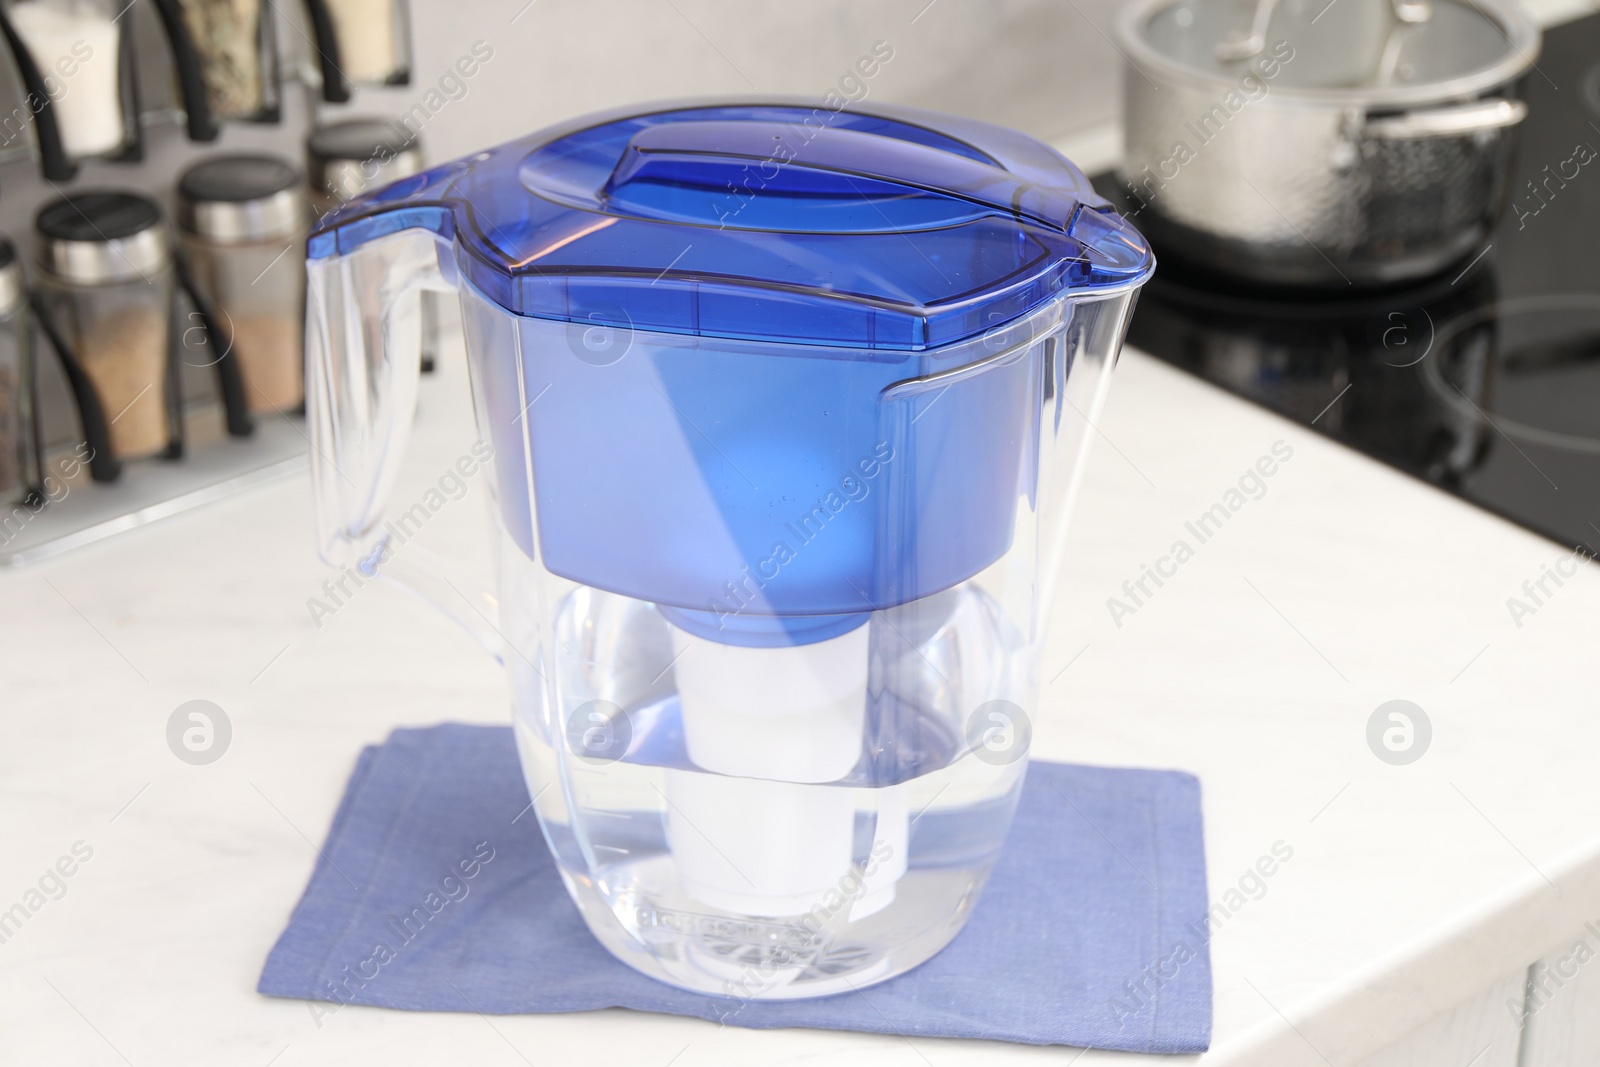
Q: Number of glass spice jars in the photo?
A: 7